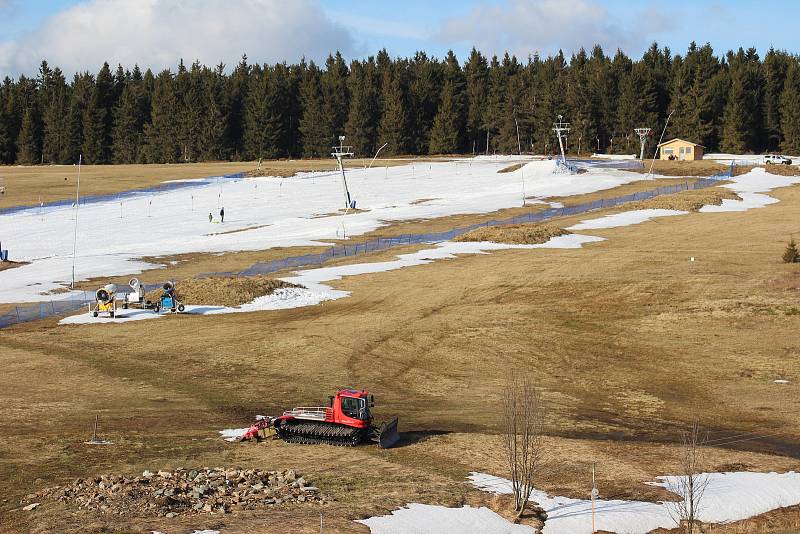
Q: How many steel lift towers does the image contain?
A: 3